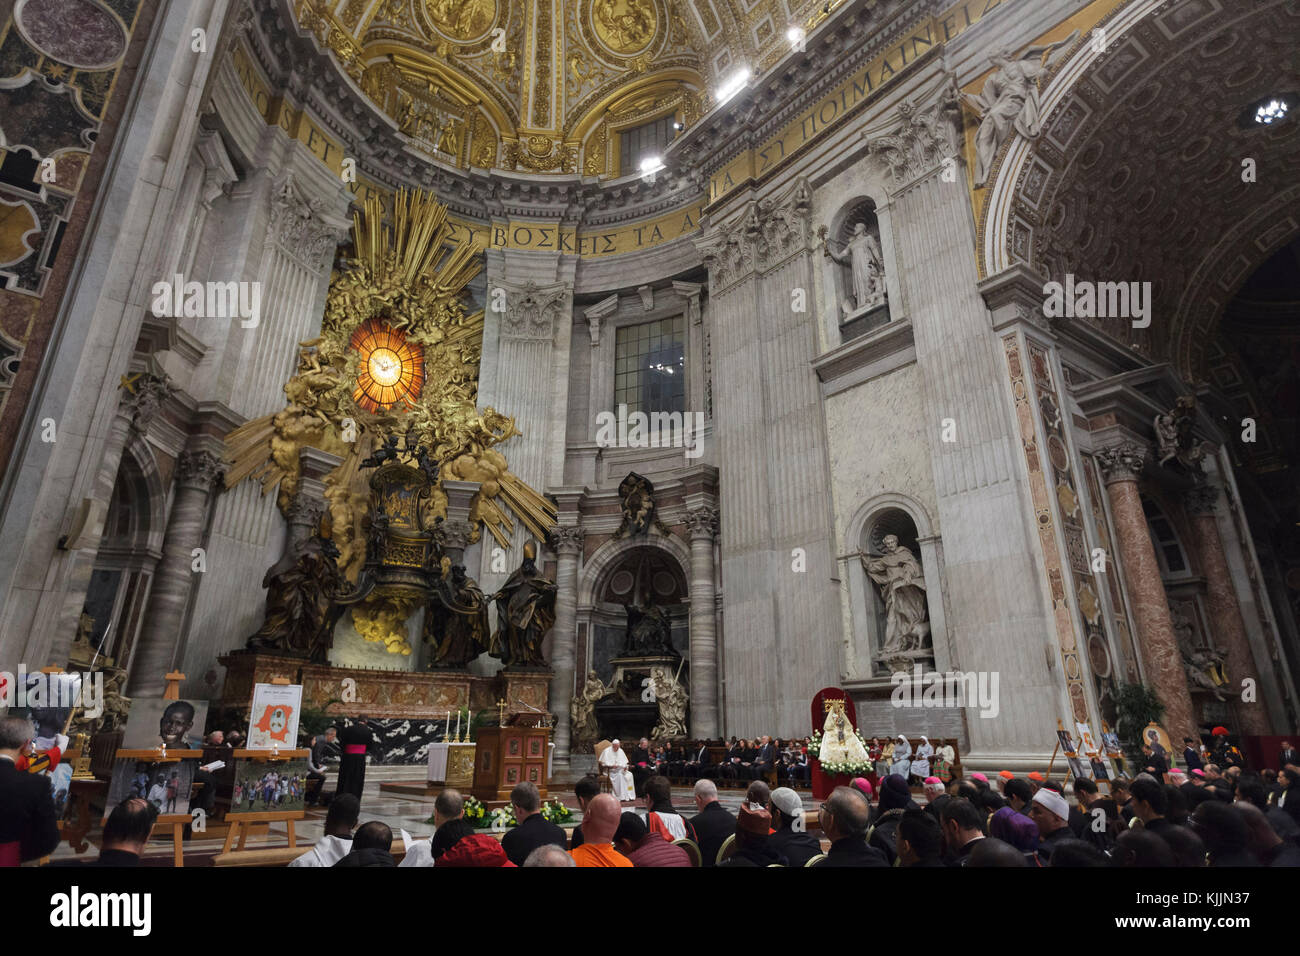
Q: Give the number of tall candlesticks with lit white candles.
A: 3